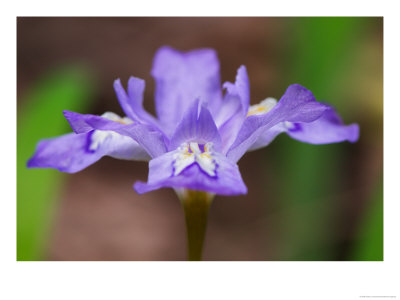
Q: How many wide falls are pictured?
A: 3